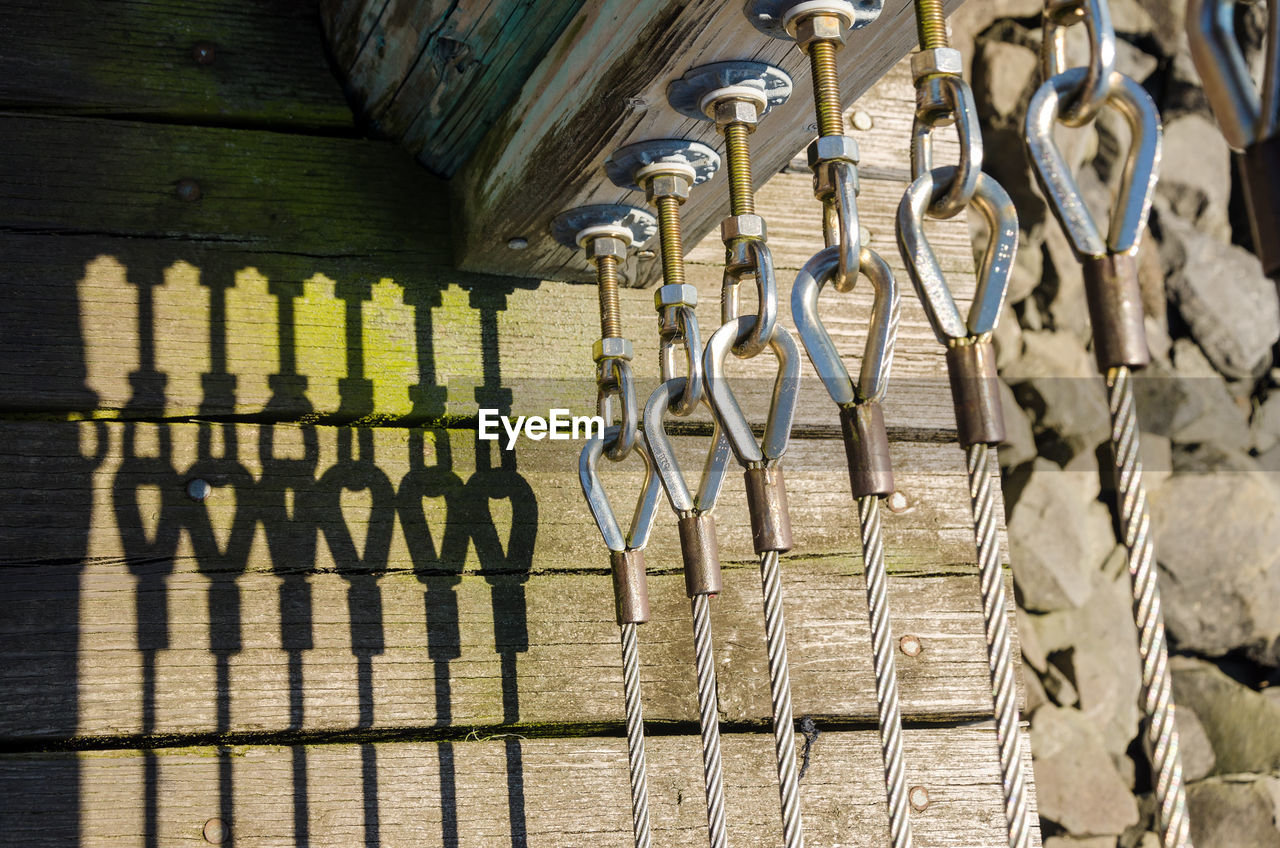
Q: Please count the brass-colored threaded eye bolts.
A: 5